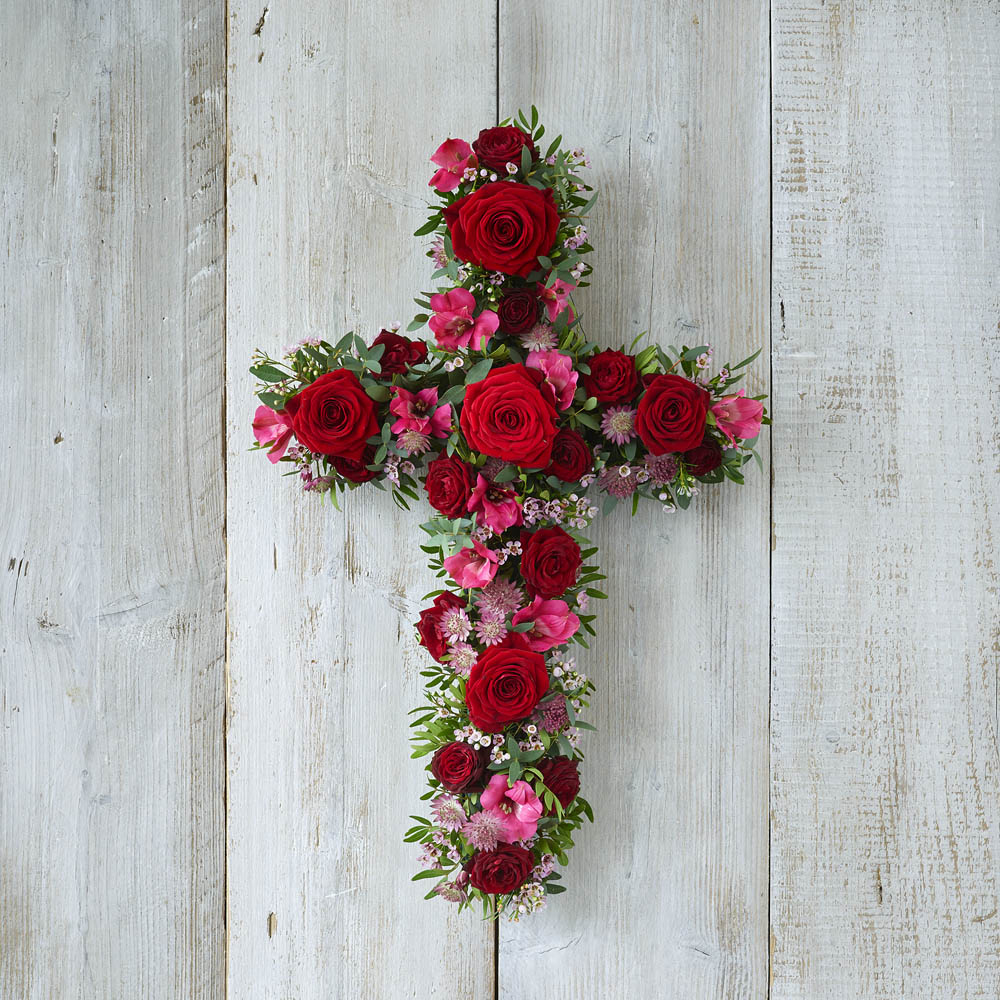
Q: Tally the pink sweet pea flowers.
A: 11